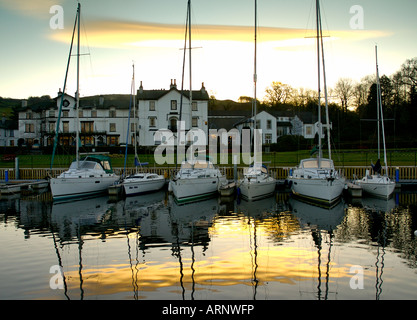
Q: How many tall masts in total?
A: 6